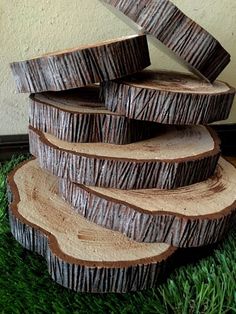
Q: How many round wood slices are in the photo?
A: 7